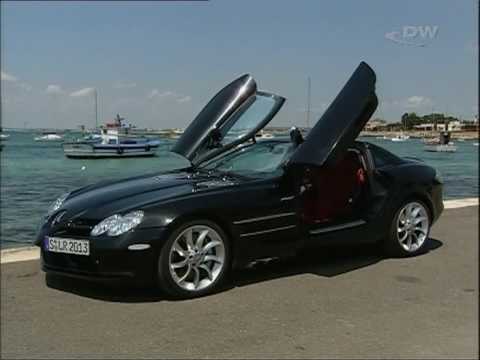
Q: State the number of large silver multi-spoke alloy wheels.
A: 2